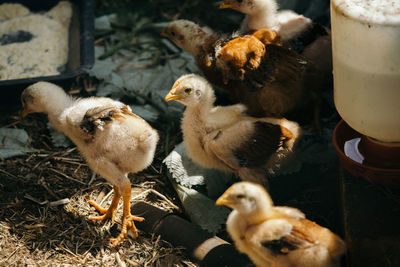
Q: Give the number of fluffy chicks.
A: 5